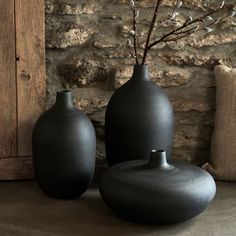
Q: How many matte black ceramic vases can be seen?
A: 3